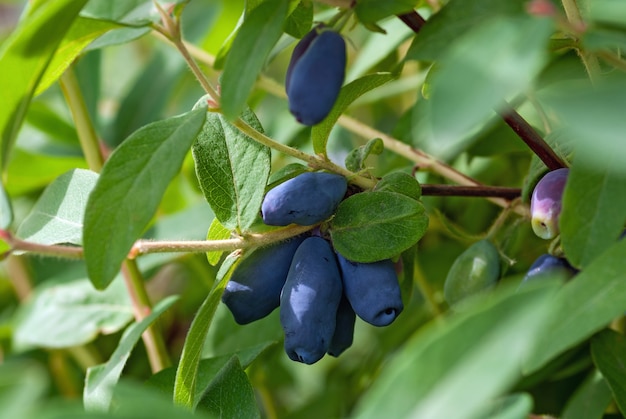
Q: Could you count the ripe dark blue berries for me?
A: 8